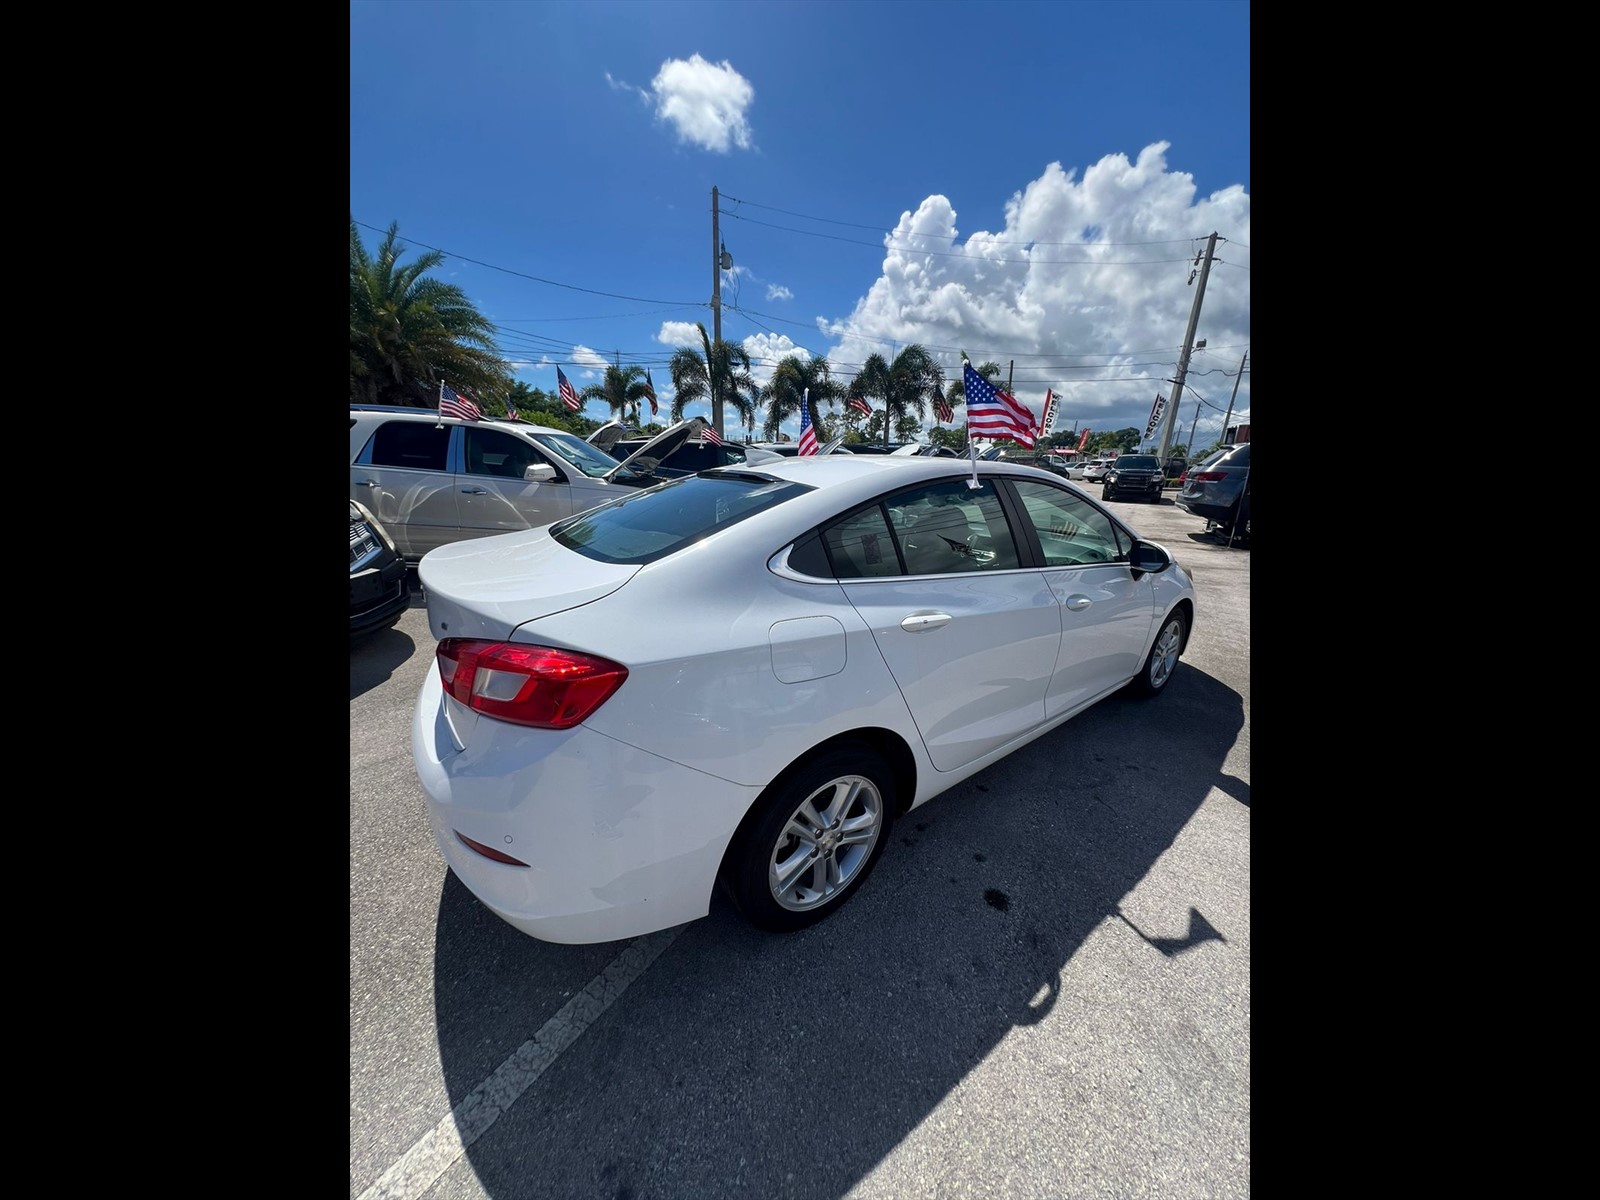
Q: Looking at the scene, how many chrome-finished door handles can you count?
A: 2